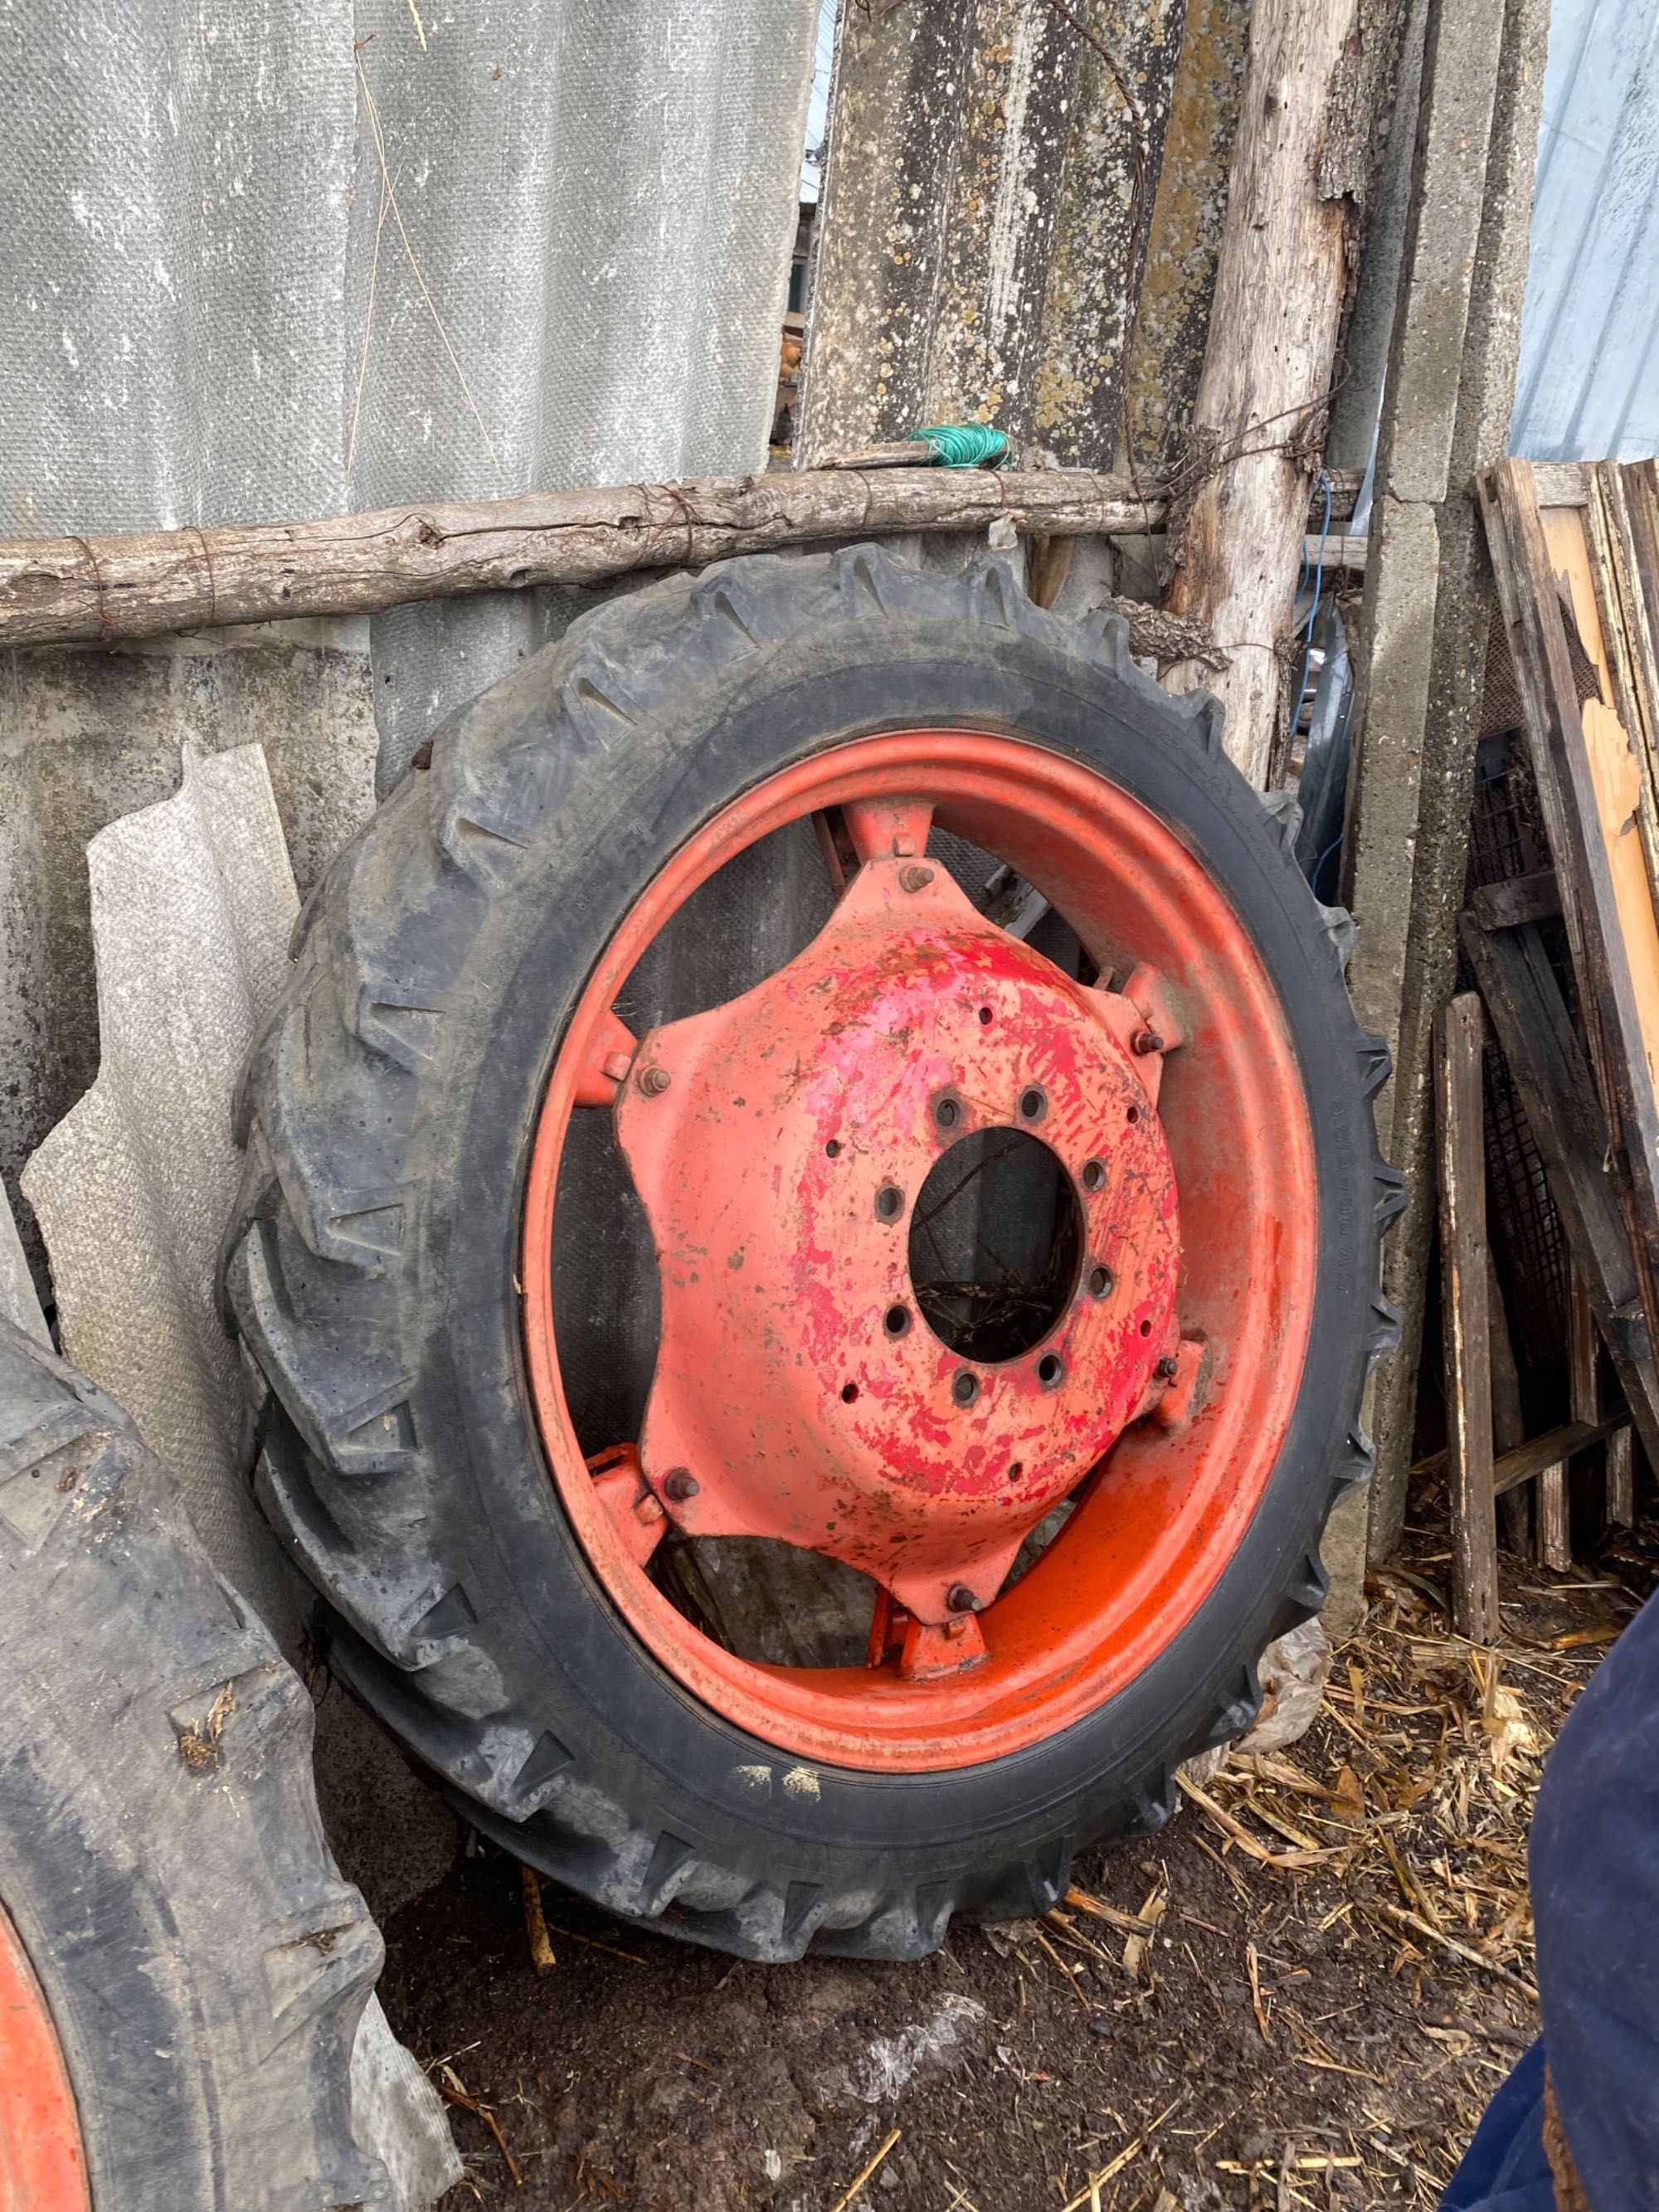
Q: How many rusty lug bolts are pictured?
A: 6